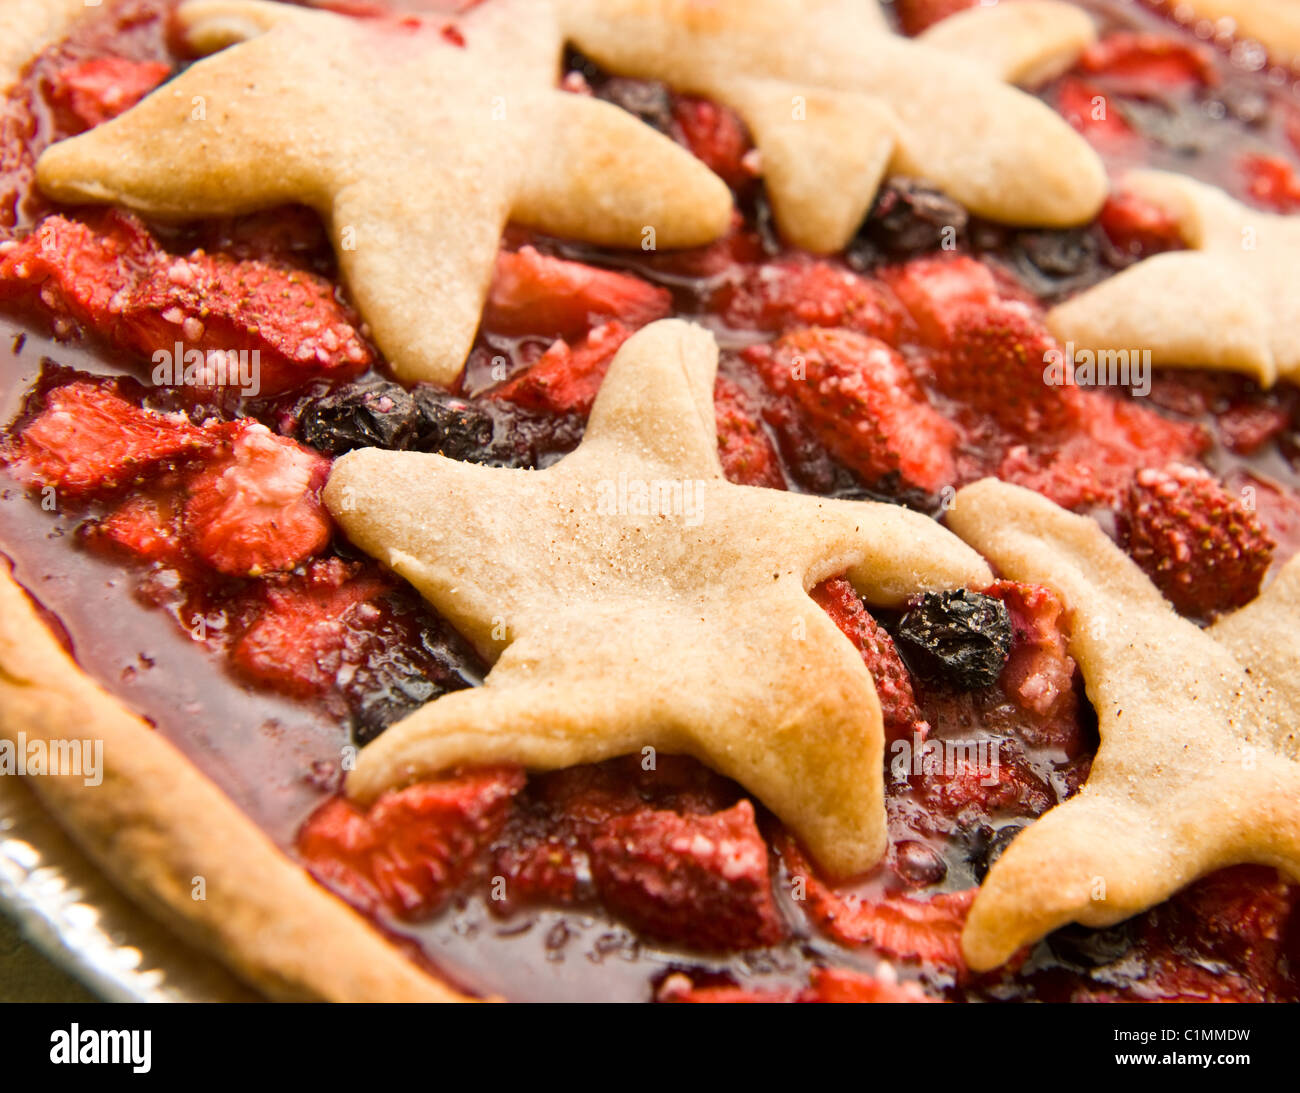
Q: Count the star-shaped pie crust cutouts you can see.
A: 5